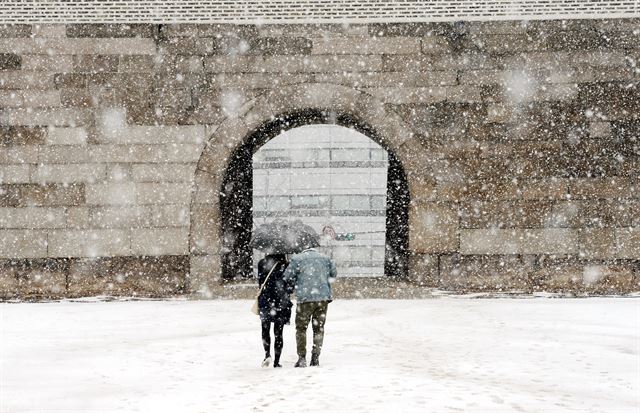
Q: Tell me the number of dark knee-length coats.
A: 1